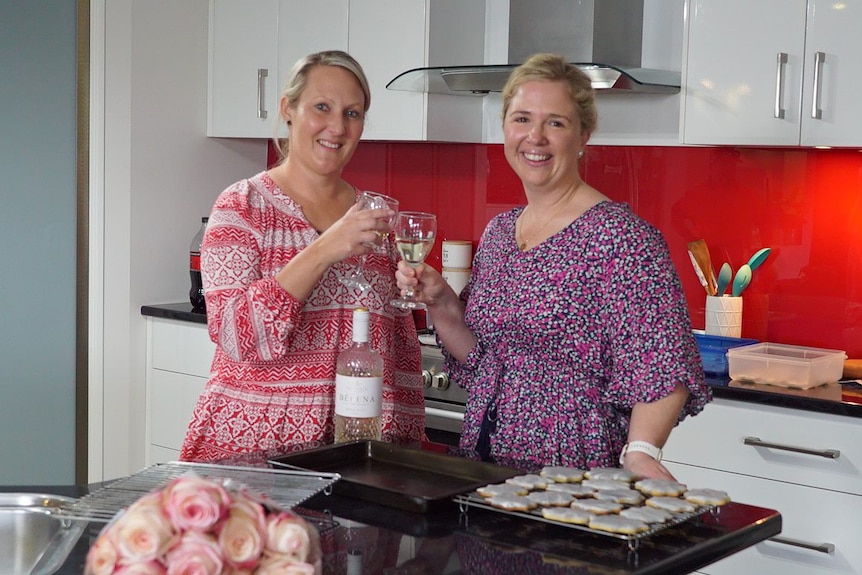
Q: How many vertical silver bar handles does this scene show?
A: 3